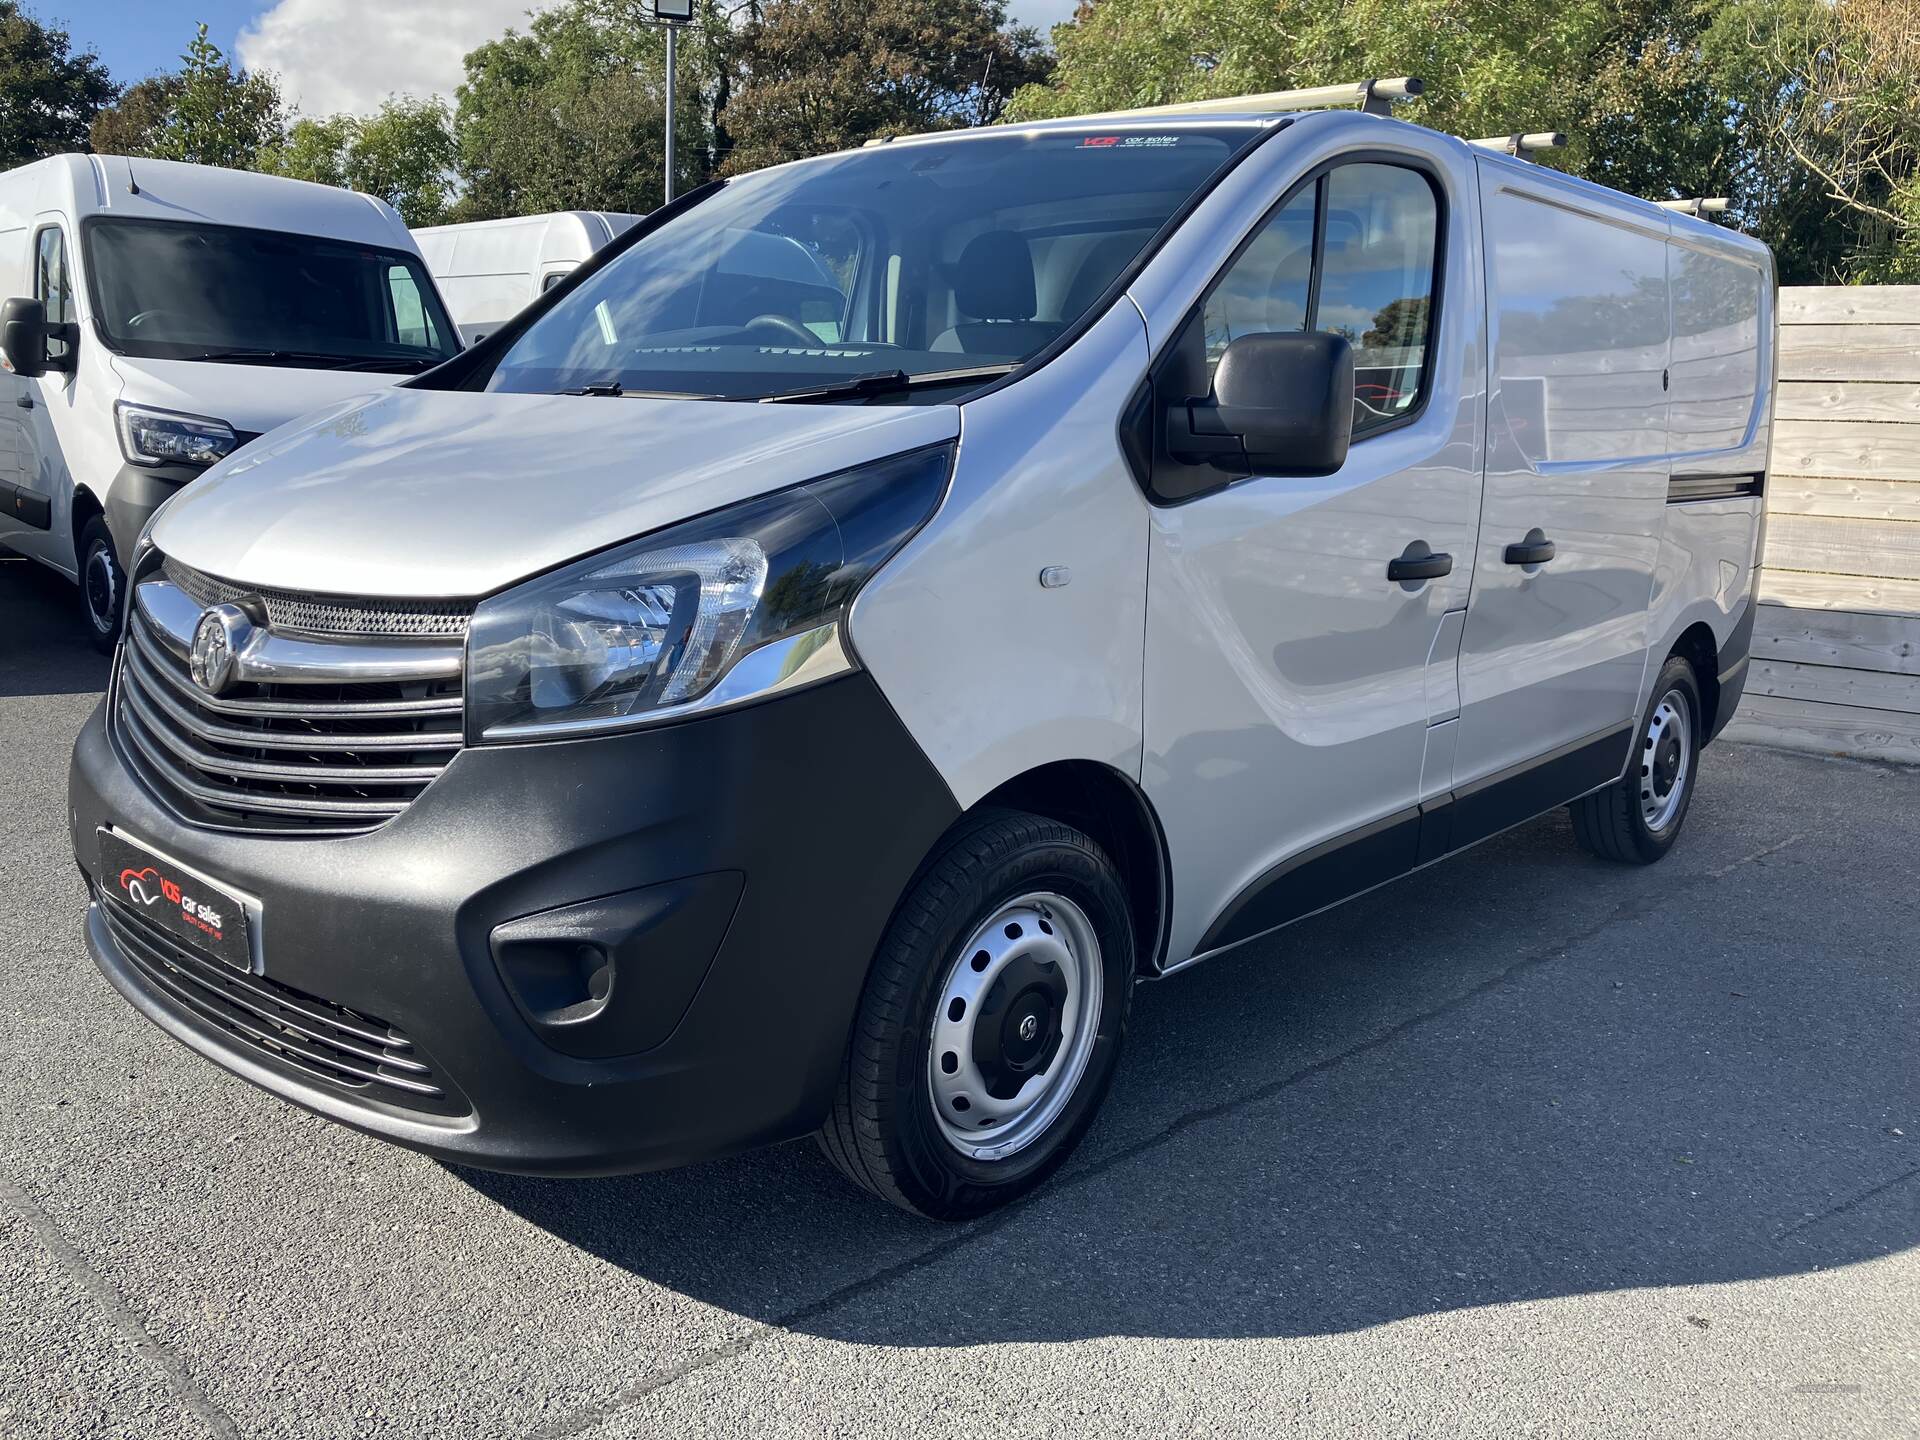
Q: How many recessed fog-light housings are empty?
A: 1